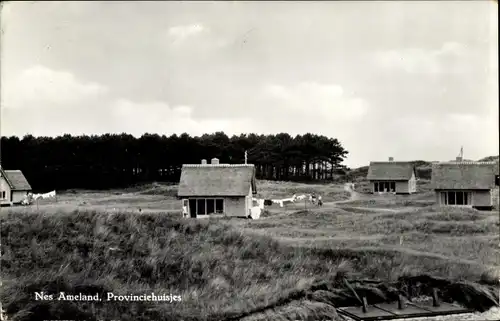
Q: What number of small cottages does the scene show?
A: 4